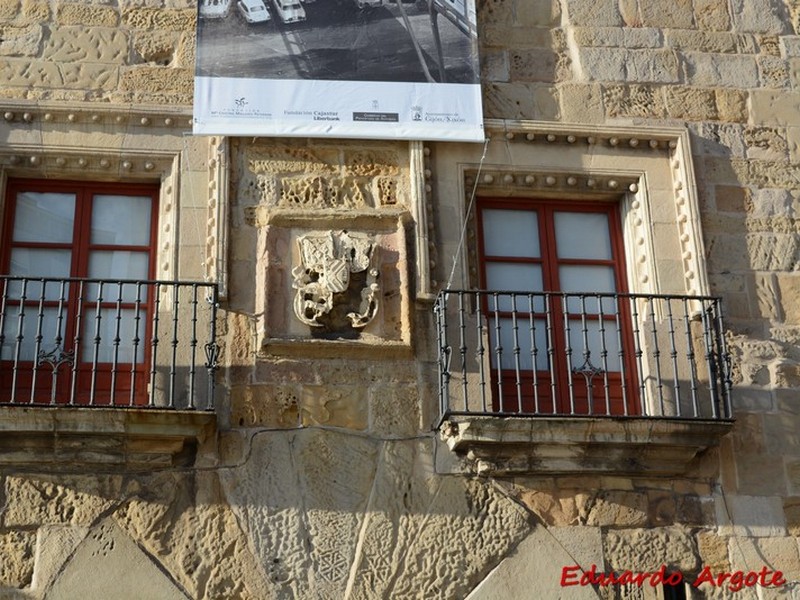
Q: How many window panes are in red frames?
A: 12